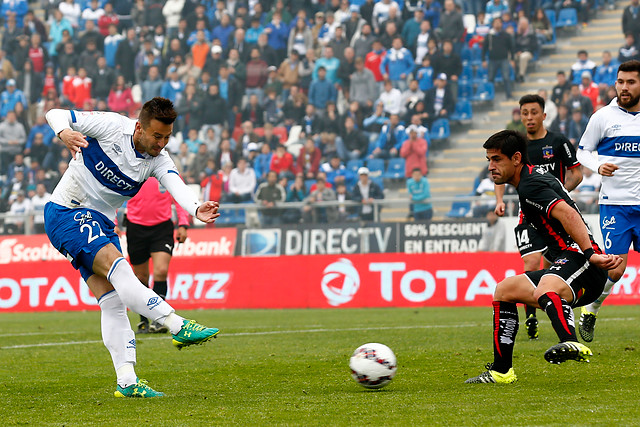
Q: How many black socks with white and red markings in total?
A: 2